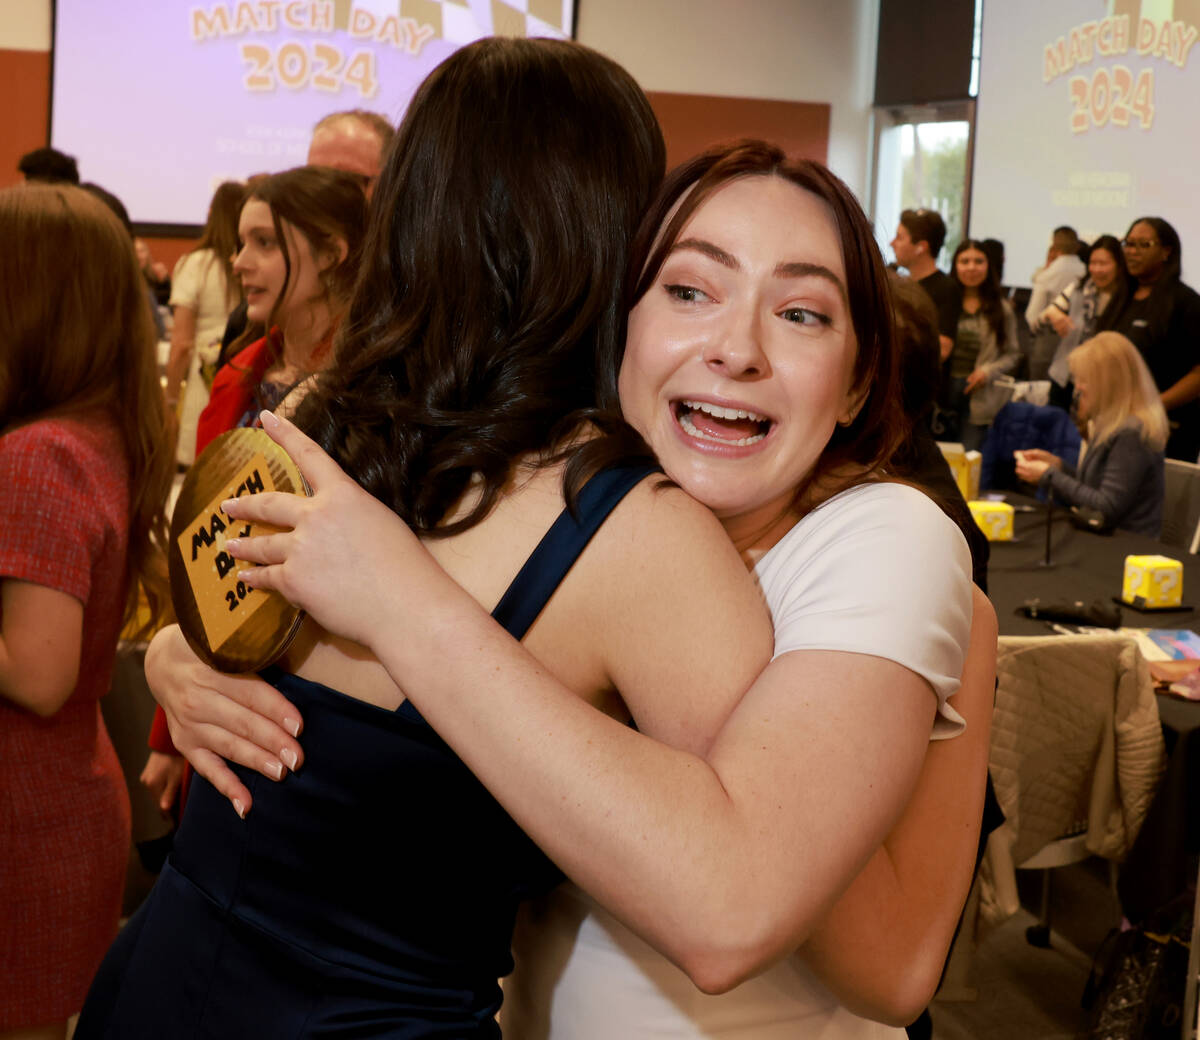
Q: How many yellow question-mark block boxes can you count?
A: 2